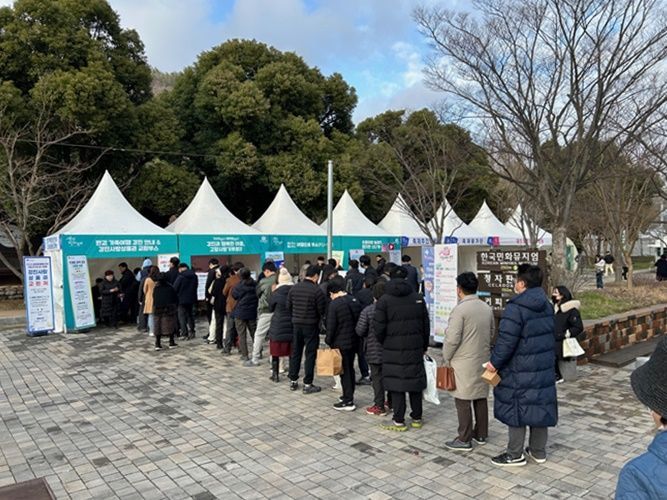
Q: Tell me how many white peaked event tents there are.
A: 8